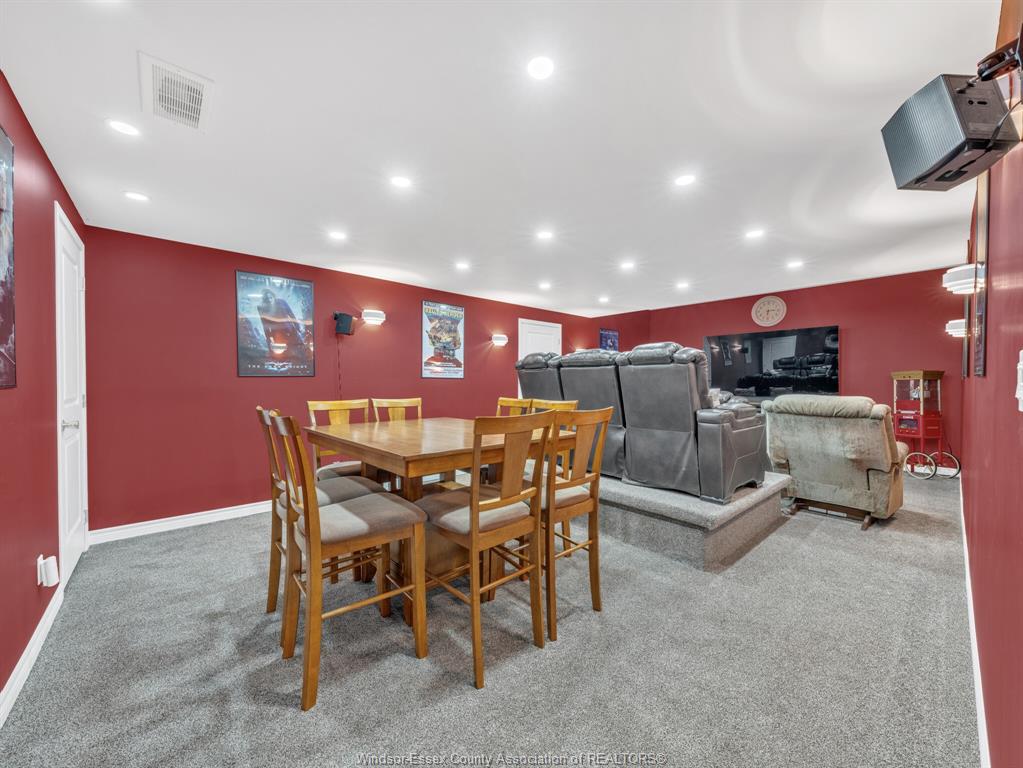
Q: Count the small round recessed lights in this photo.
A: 14